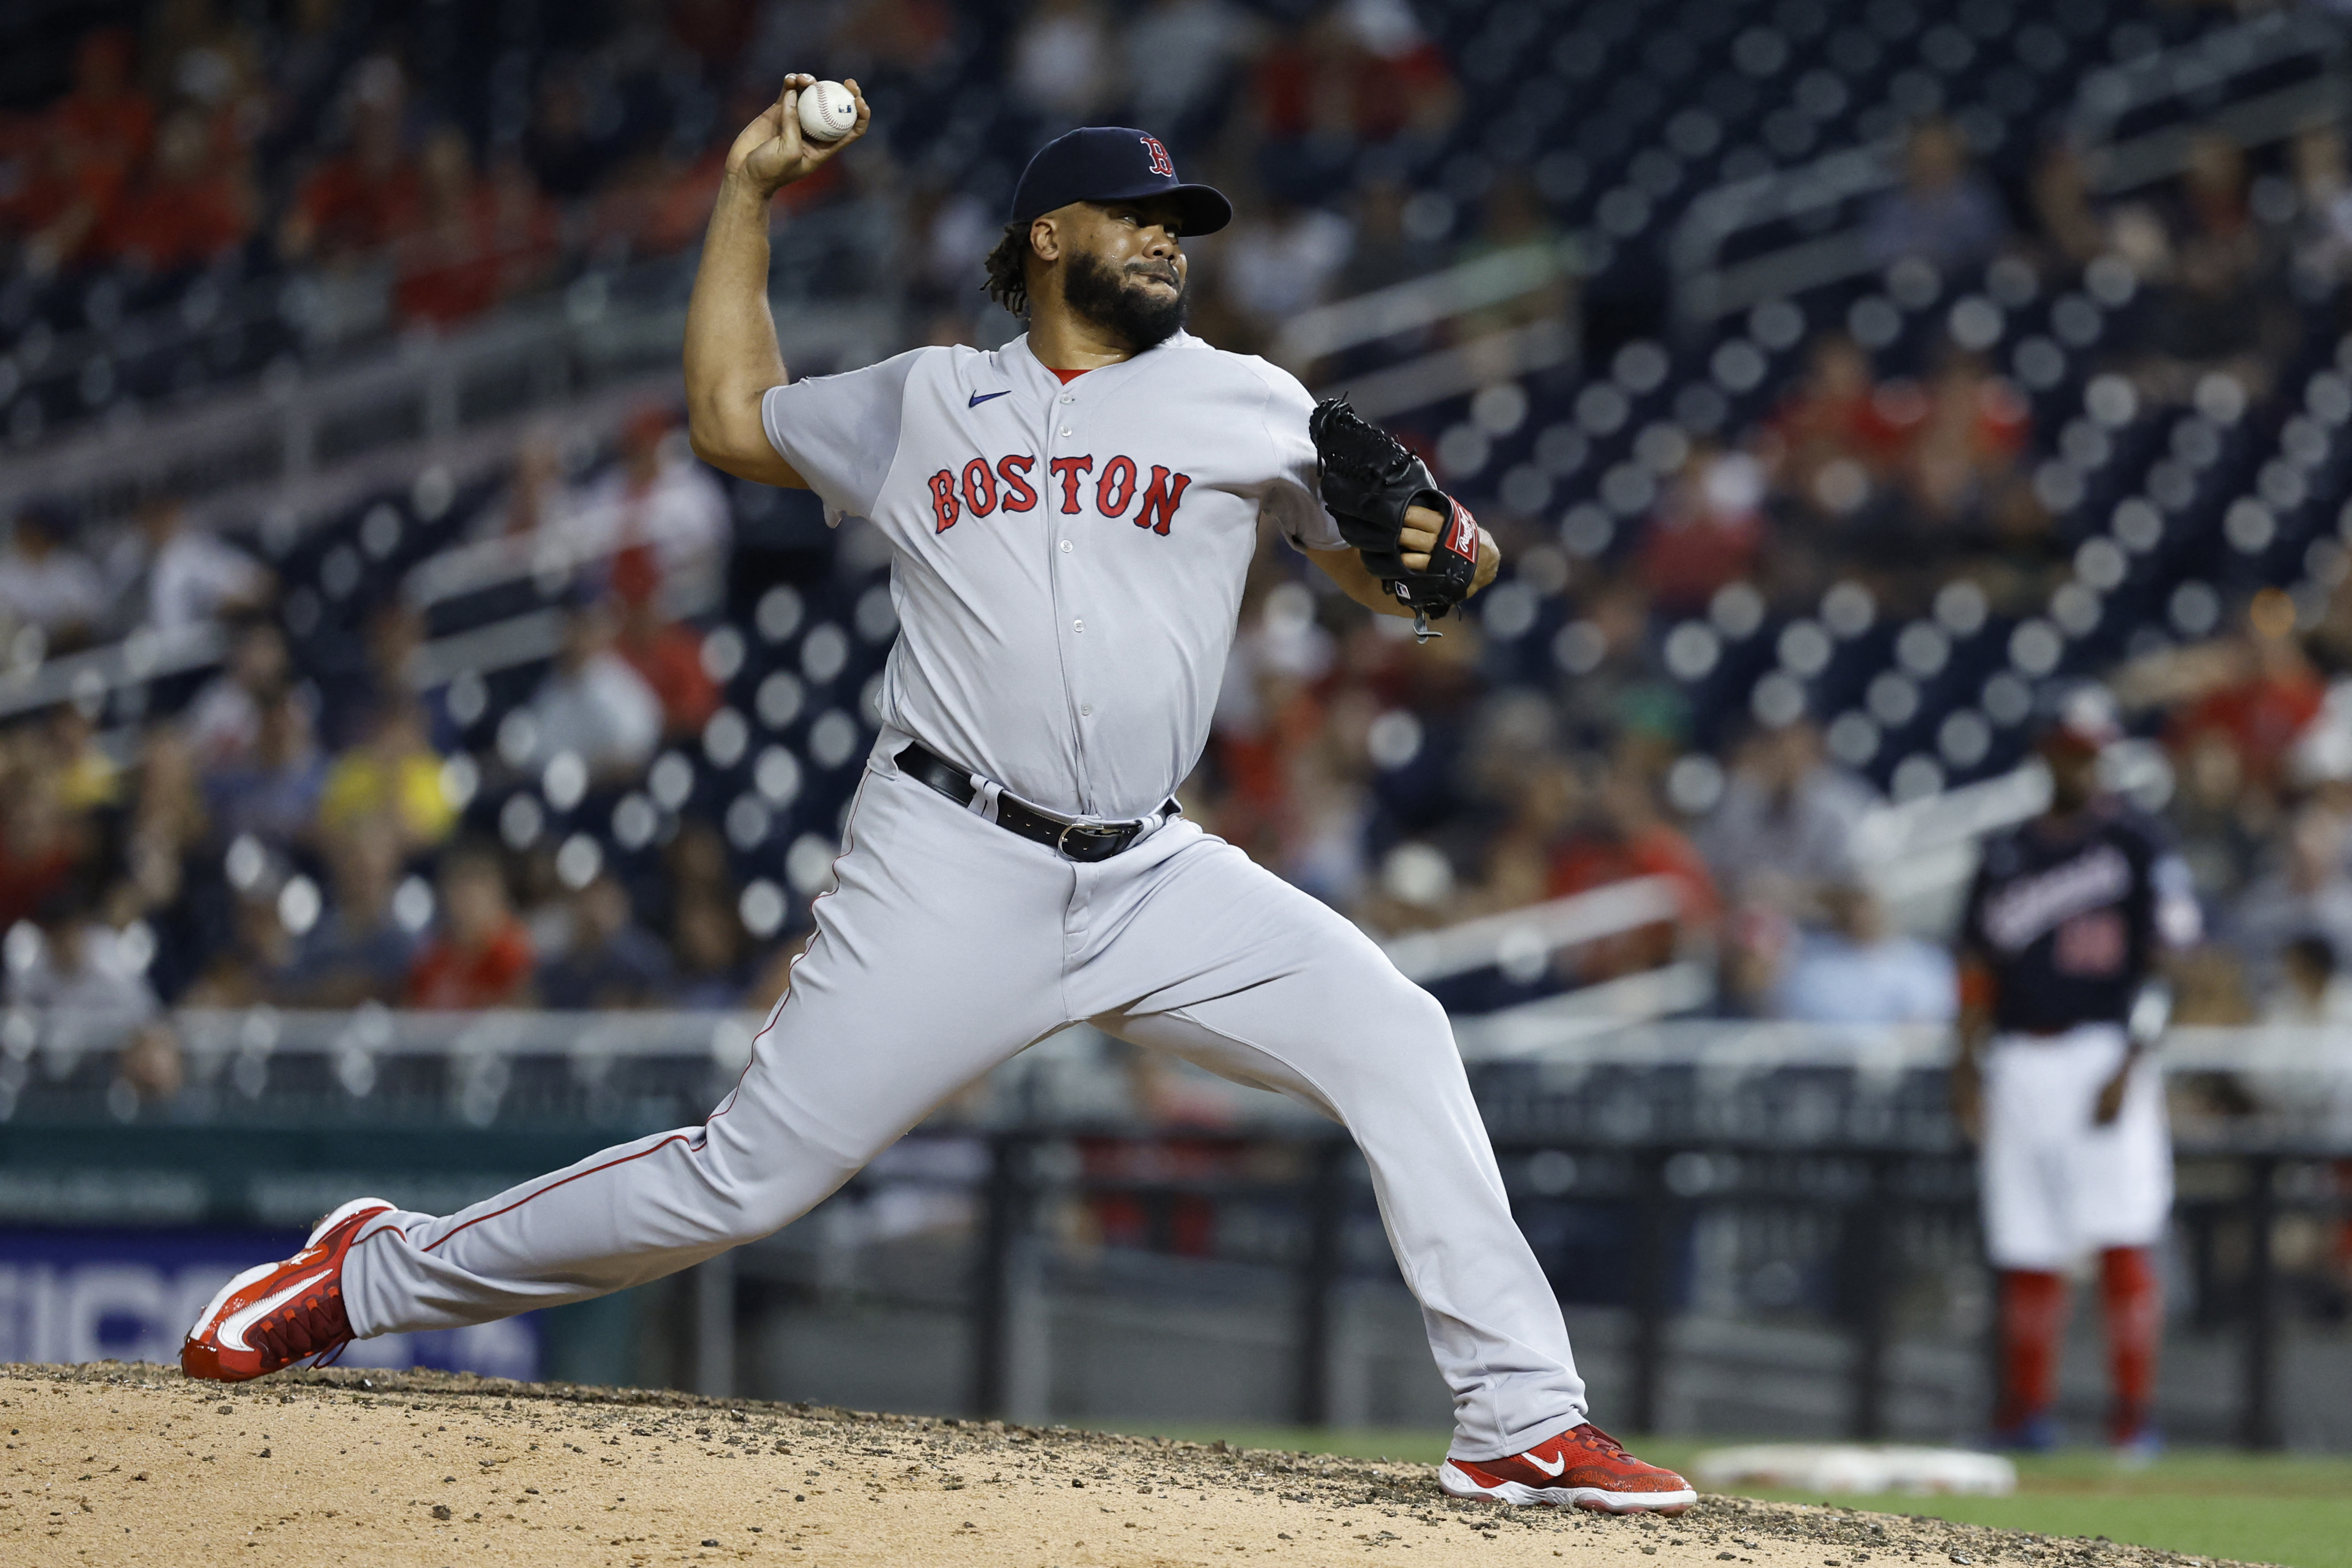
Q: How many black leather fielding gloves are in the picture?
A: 1